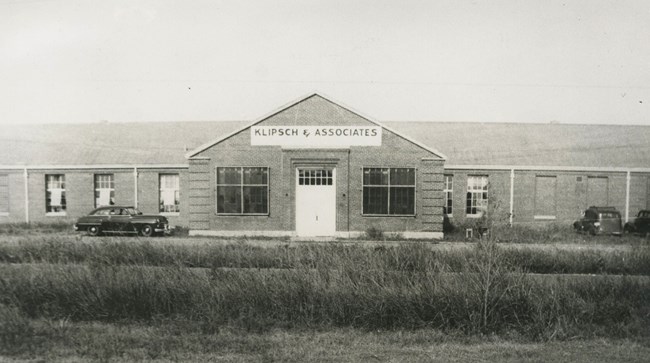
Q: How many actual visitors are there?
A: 0